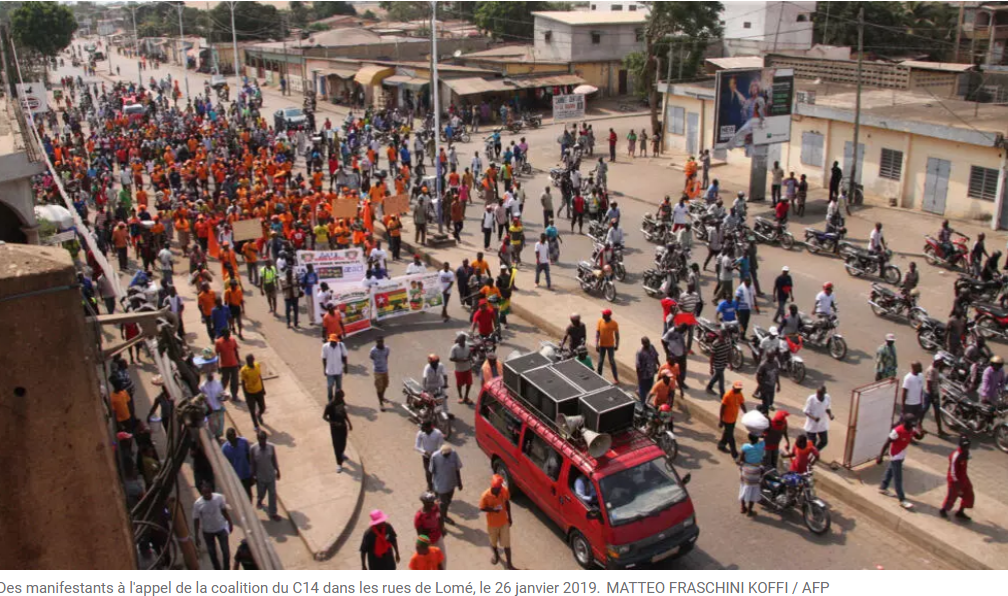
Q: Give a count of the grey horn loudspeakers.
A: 2